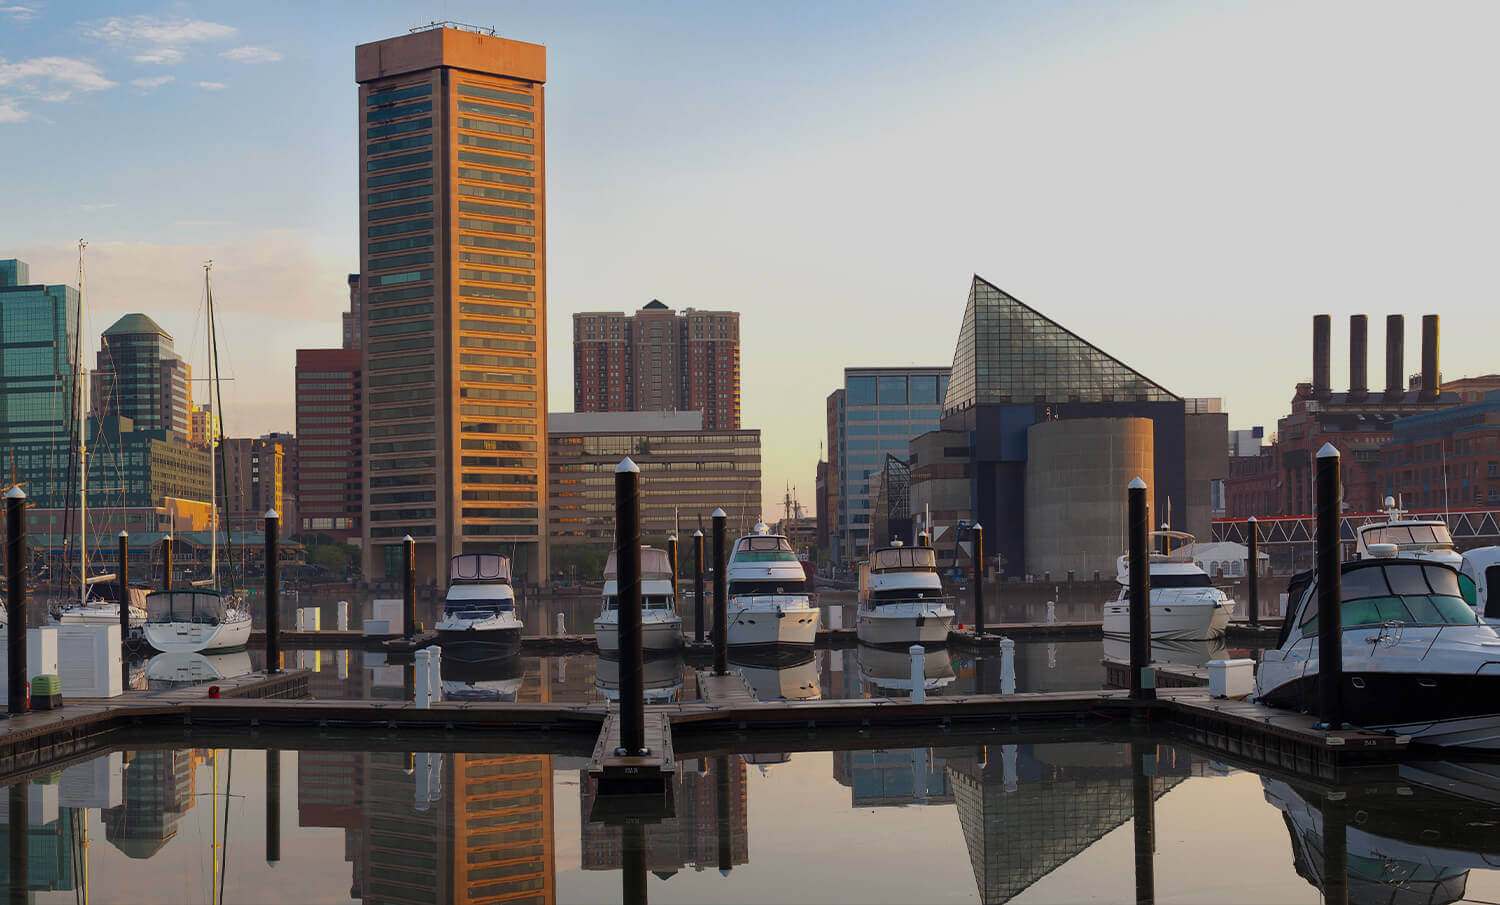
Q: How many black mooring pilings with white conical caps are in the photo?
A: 15